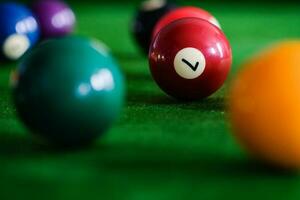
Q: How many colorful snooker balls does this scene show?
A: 7